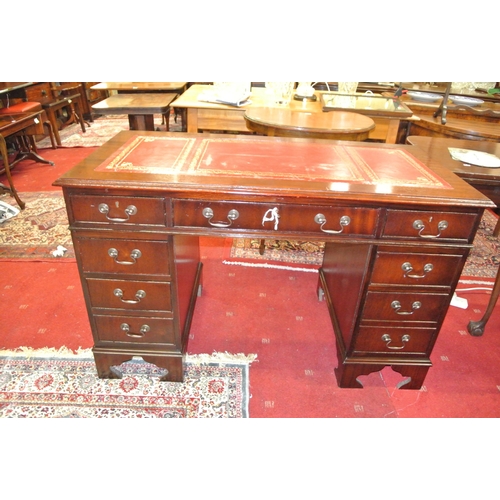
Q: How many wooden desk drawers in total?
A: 9